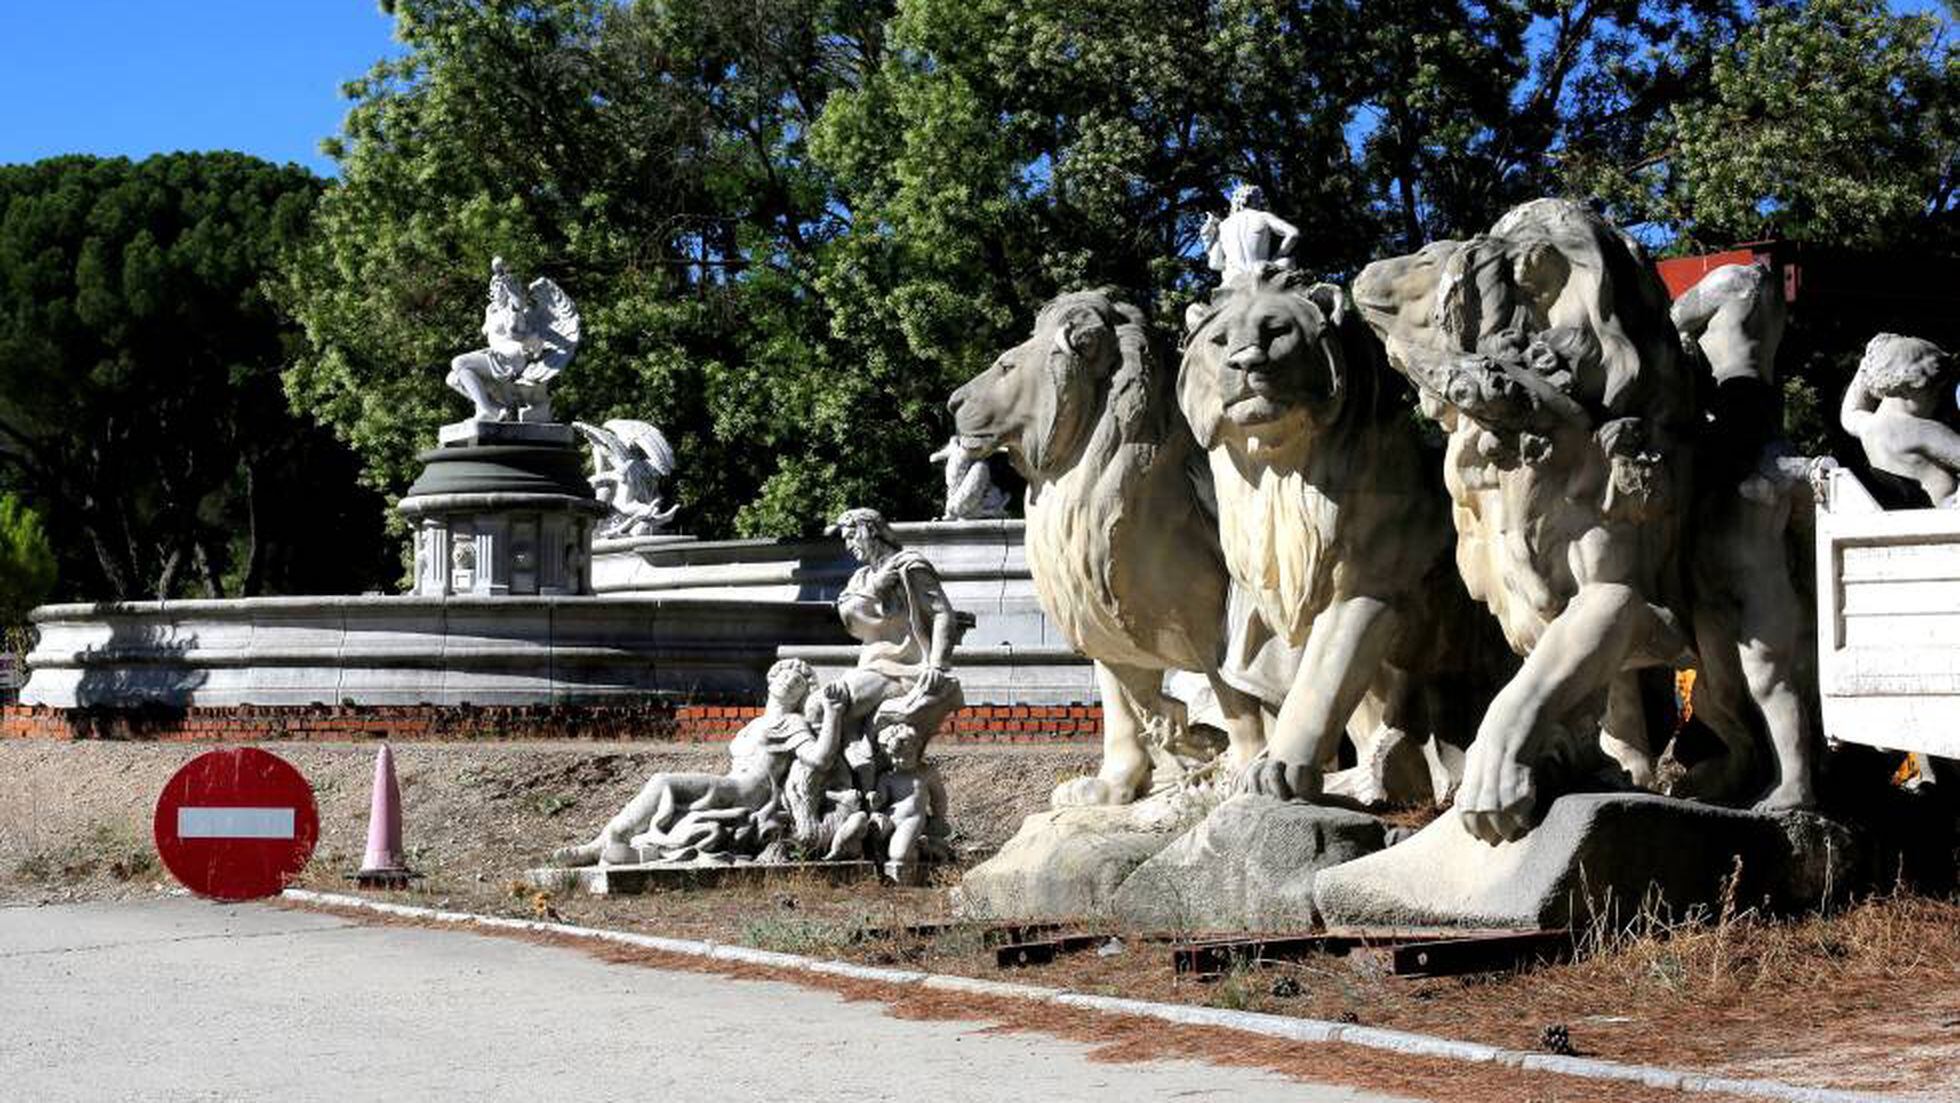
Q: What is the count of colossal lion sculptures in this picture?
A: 3